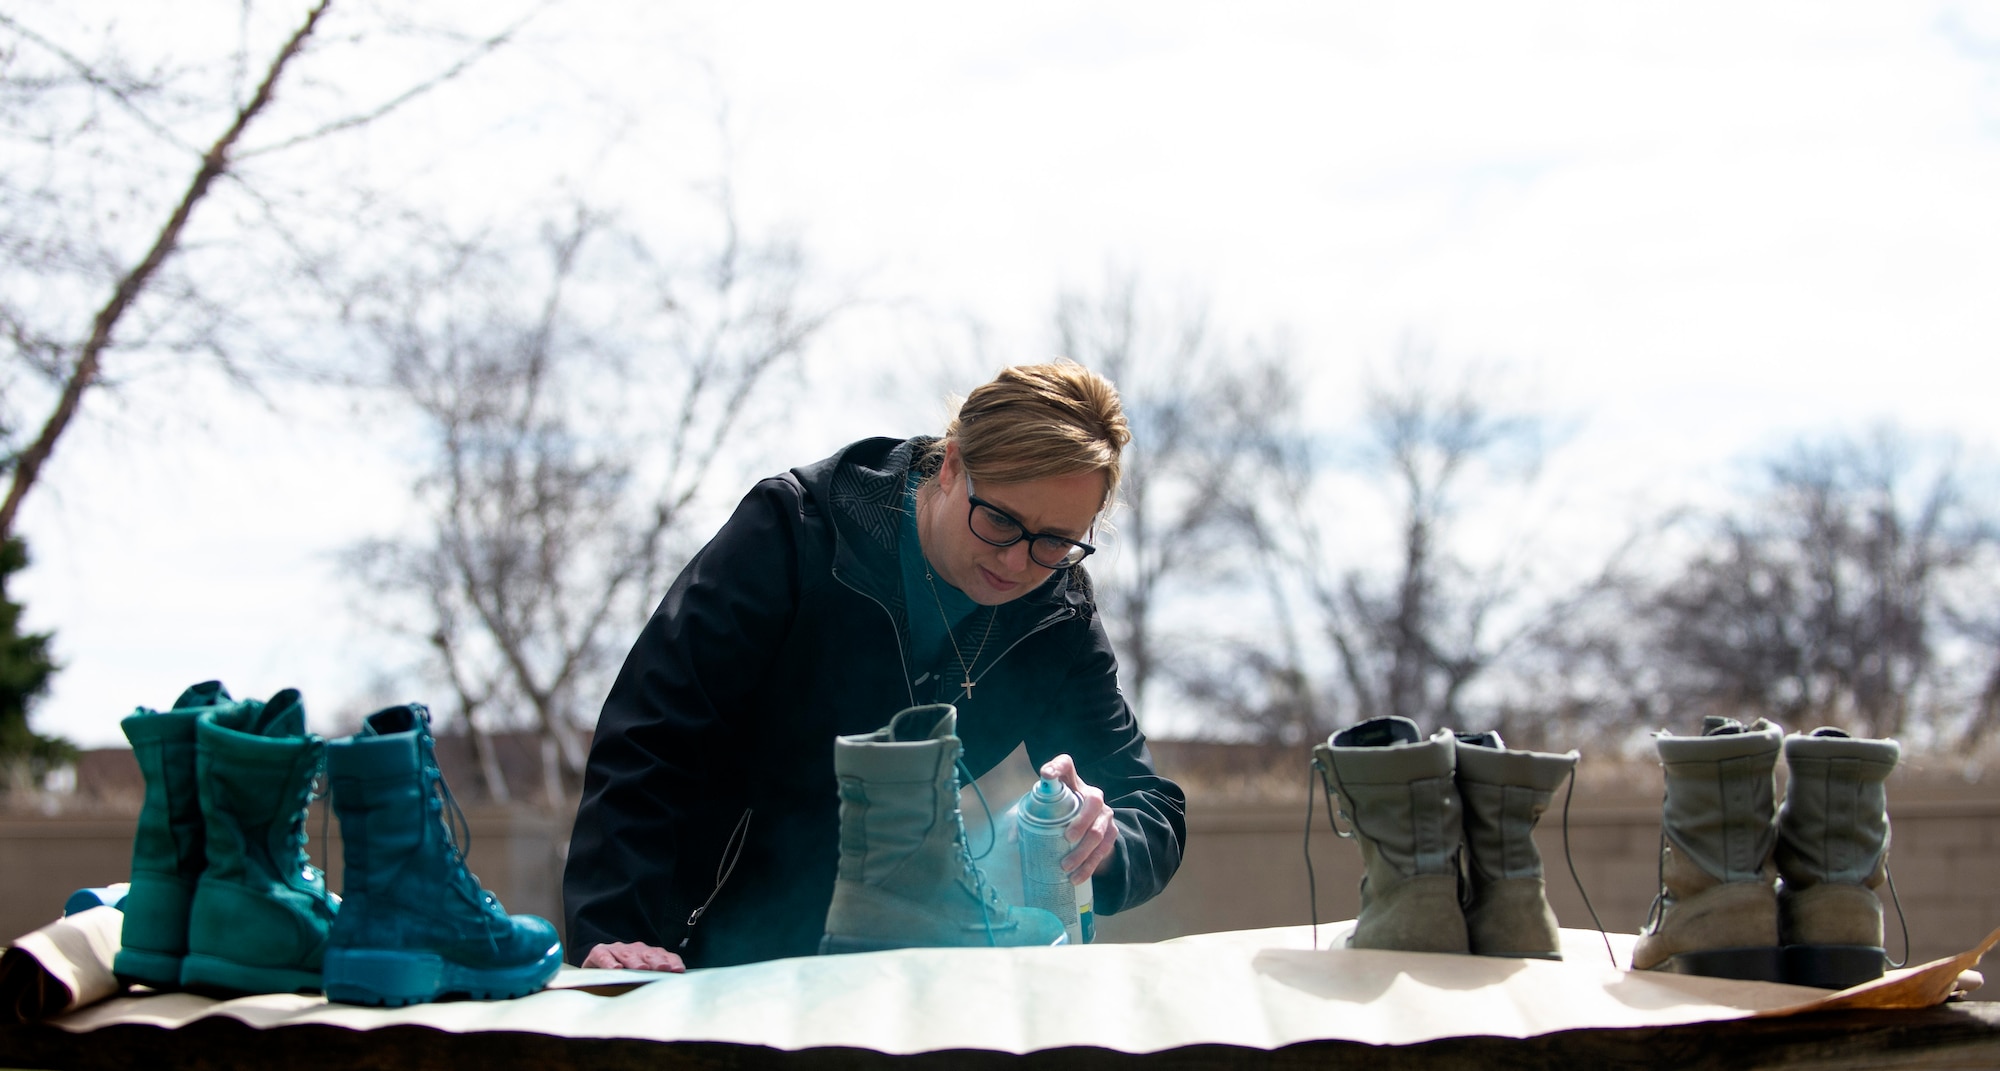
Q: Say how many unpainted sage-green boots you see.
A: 4